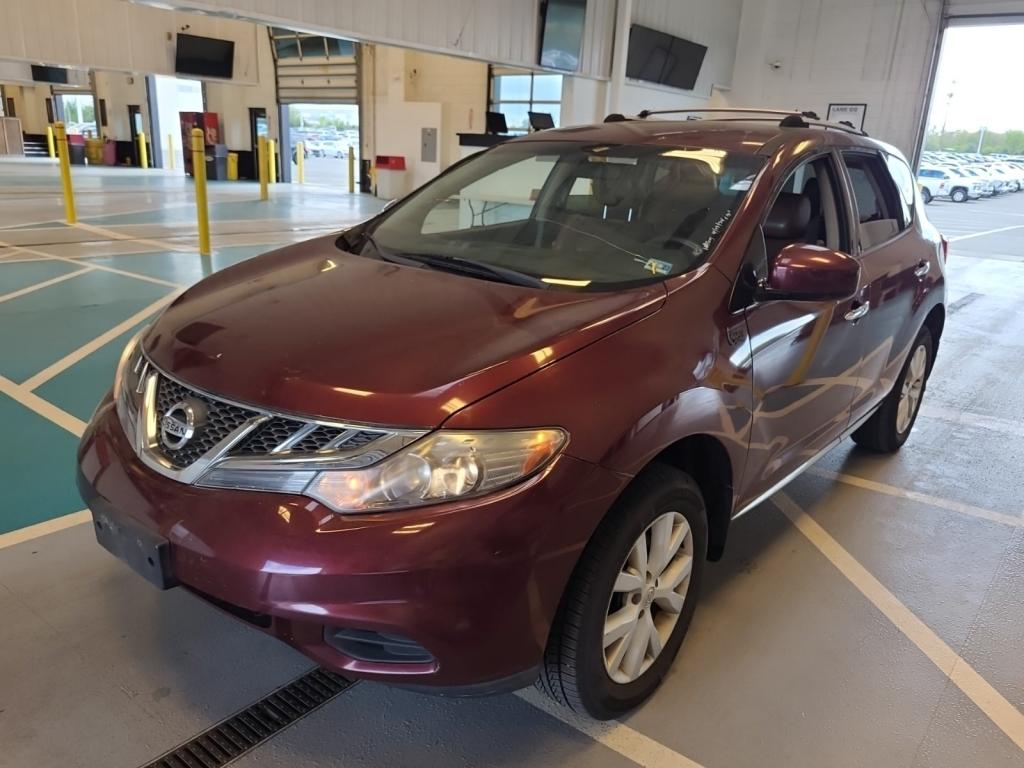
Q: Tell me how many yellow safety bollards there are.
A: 9